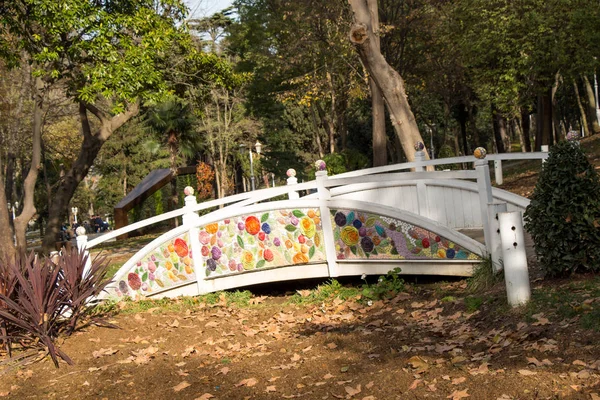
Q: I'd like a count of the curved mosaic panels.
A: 3